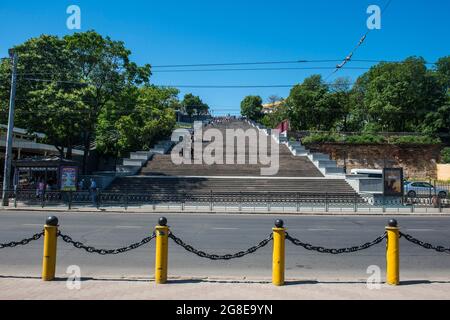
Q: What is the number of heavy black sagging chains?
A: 5